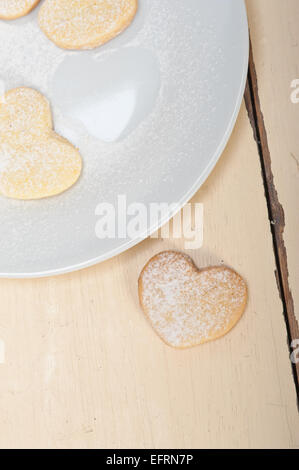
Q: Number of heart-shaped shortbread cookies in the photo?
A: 4